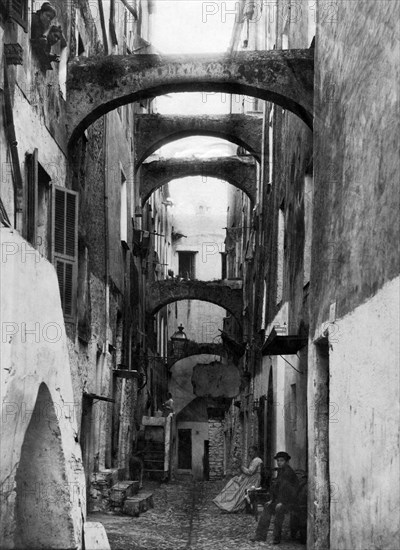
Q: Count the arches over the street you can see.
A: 5